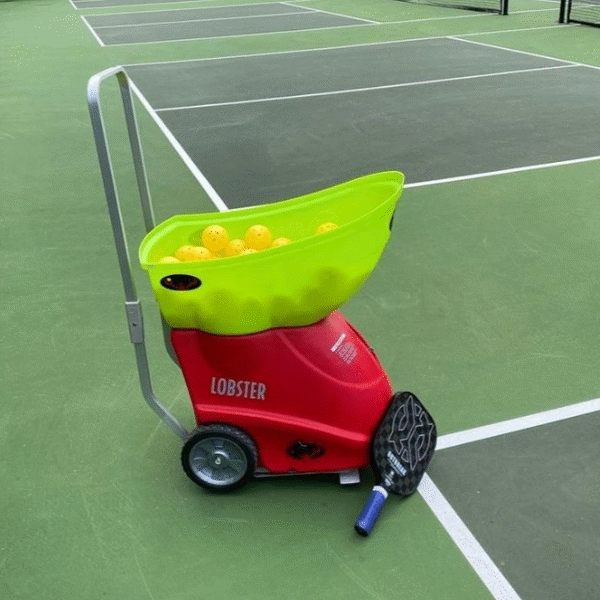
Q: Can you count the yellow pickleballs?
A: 9